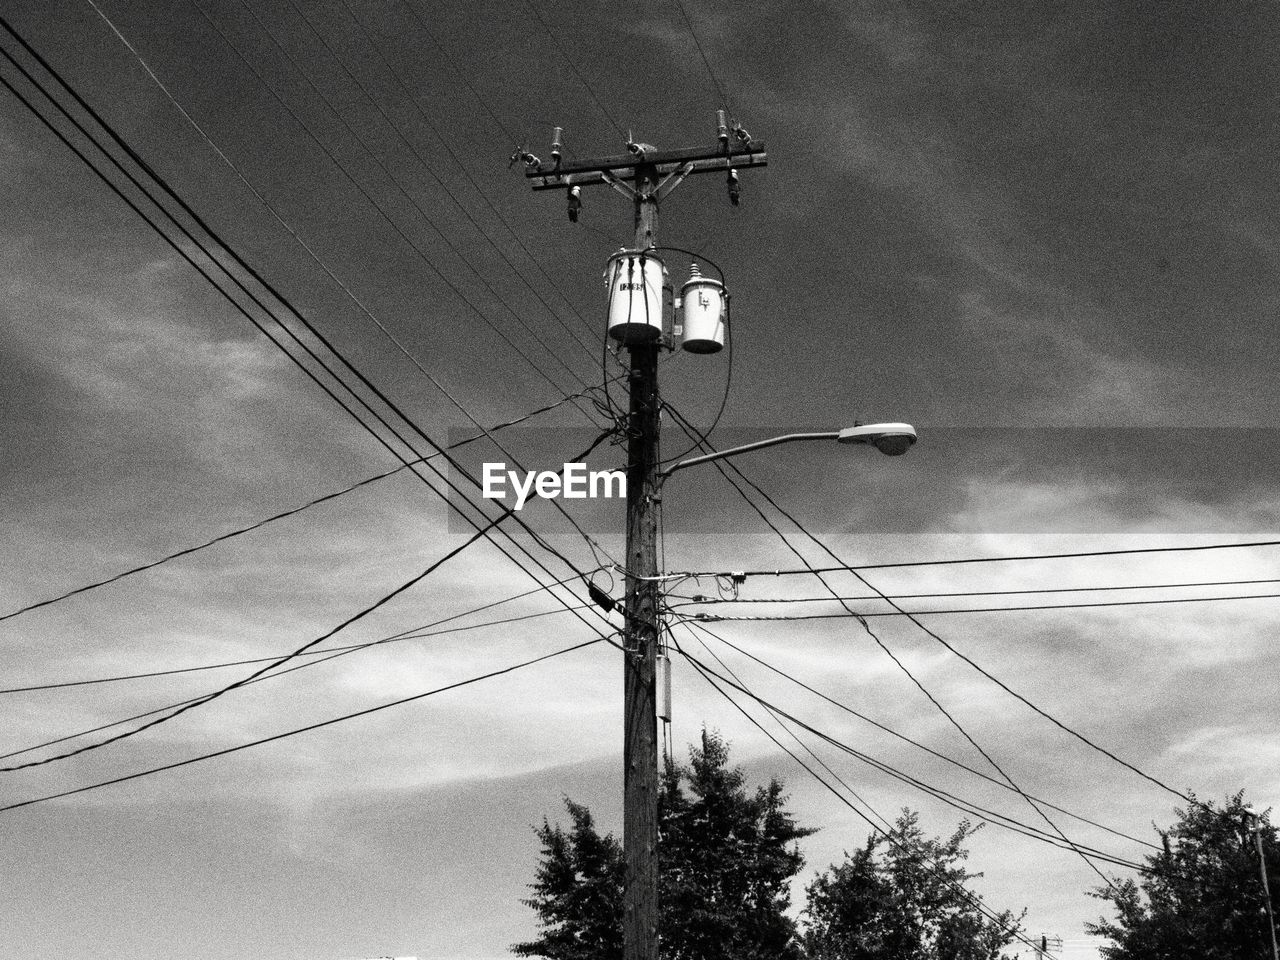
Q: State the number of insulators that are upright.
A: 2